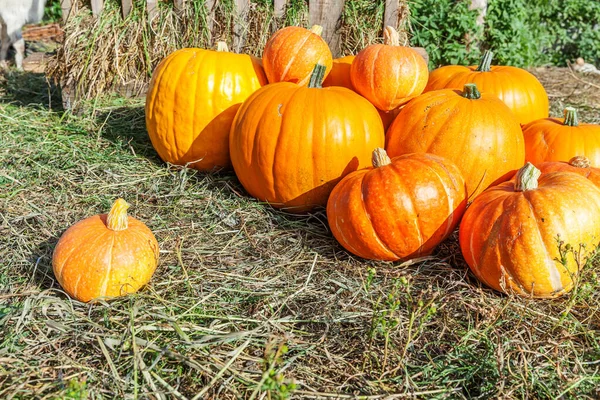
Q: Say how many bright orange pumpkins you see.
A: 12